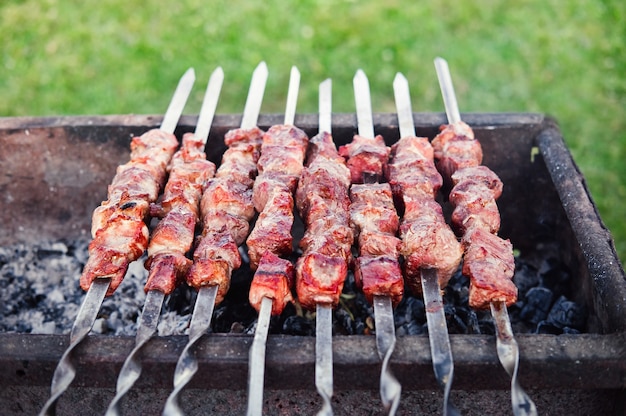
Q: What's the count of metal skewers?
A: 8